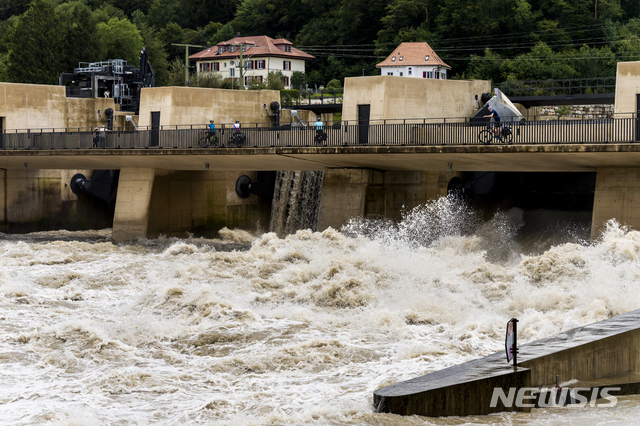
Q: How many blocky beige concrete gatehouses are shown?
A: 4